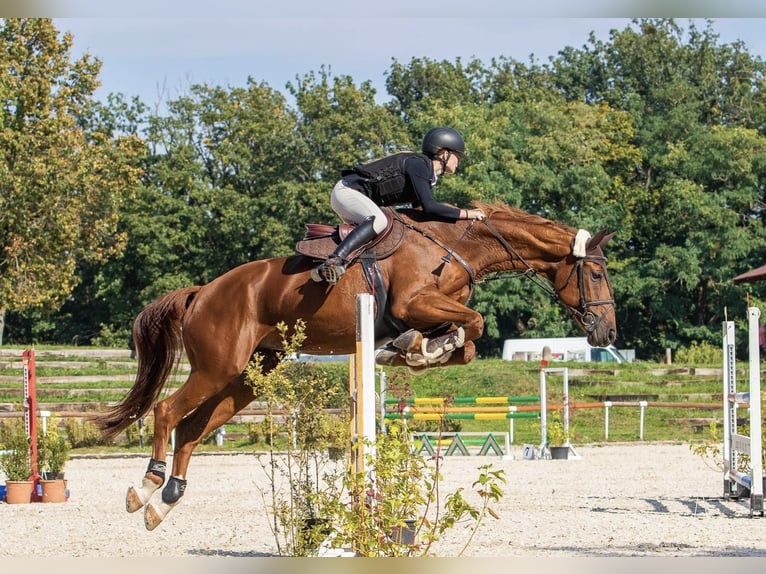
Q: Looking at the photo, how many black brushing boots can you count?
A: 2